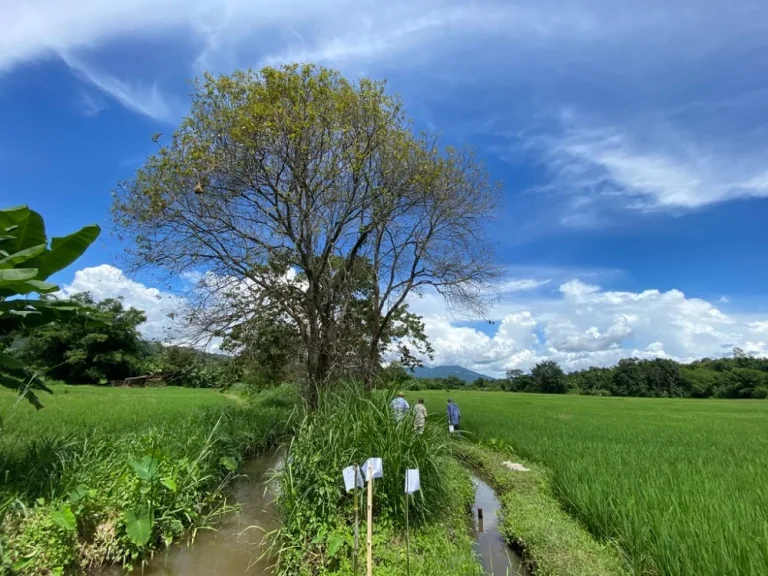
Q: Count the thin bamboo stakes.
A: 3